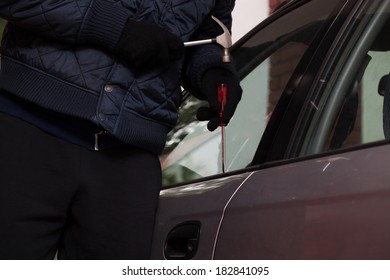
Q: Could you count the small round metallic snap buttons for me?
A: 2